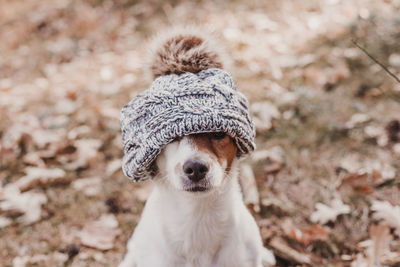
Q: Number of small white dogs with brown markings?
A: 1